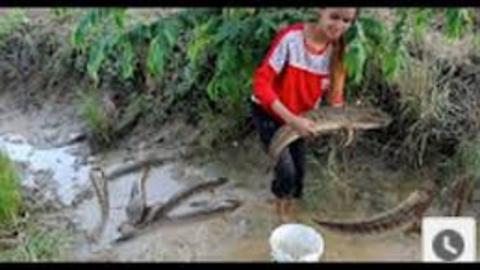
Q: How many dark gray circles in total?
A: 1